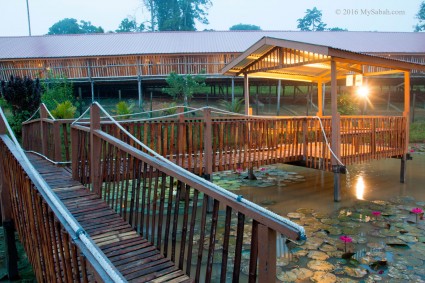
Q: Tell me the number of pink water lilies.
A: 3